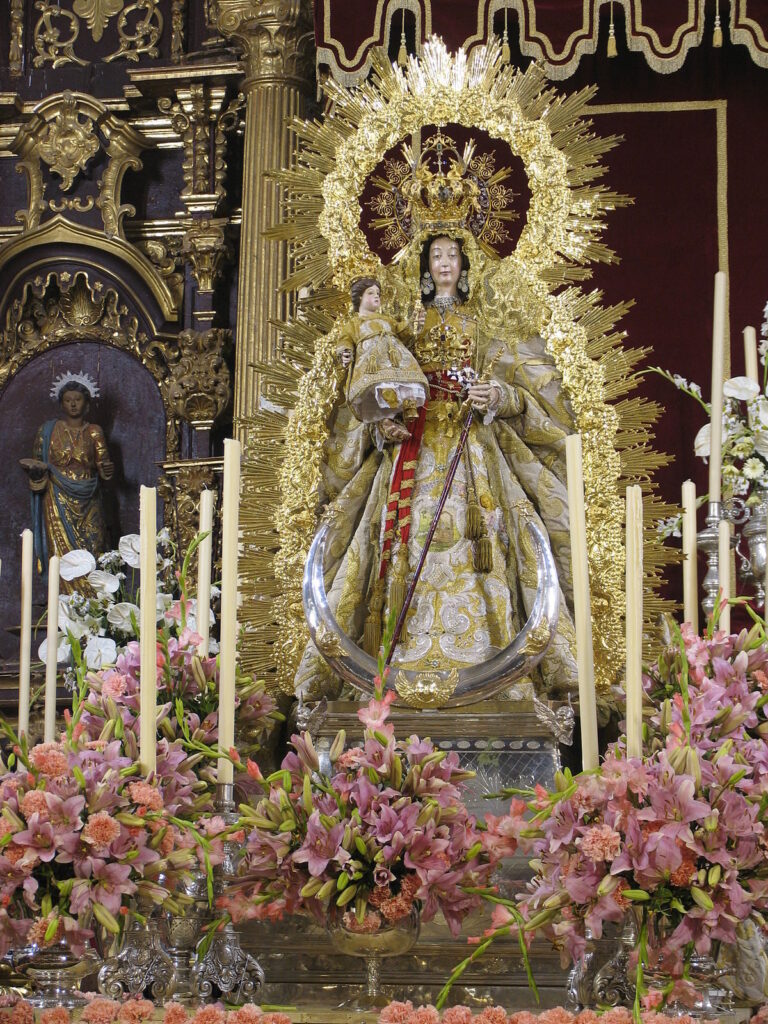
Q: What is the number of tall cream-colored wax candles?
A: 11